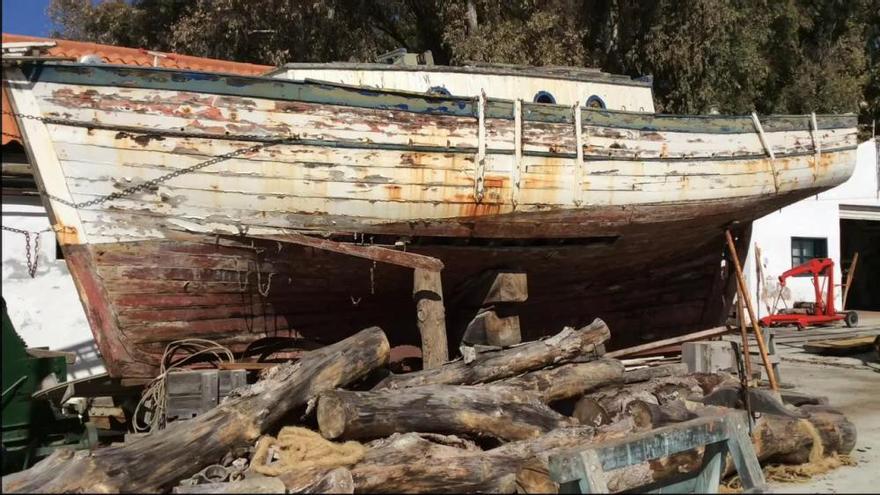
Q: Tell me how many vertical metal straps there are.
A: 5